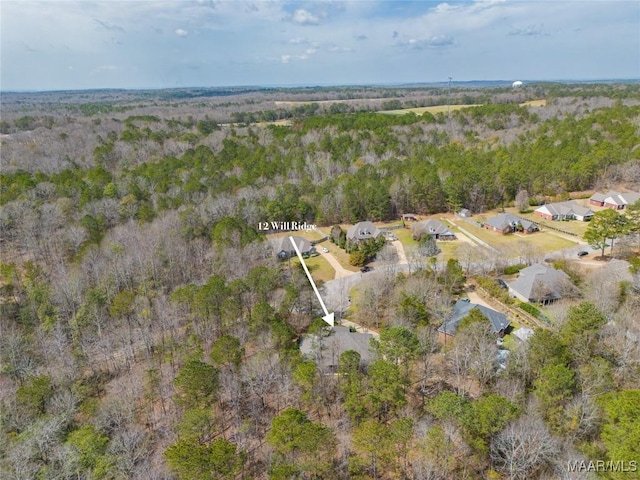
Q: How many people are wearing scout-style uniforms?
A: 0